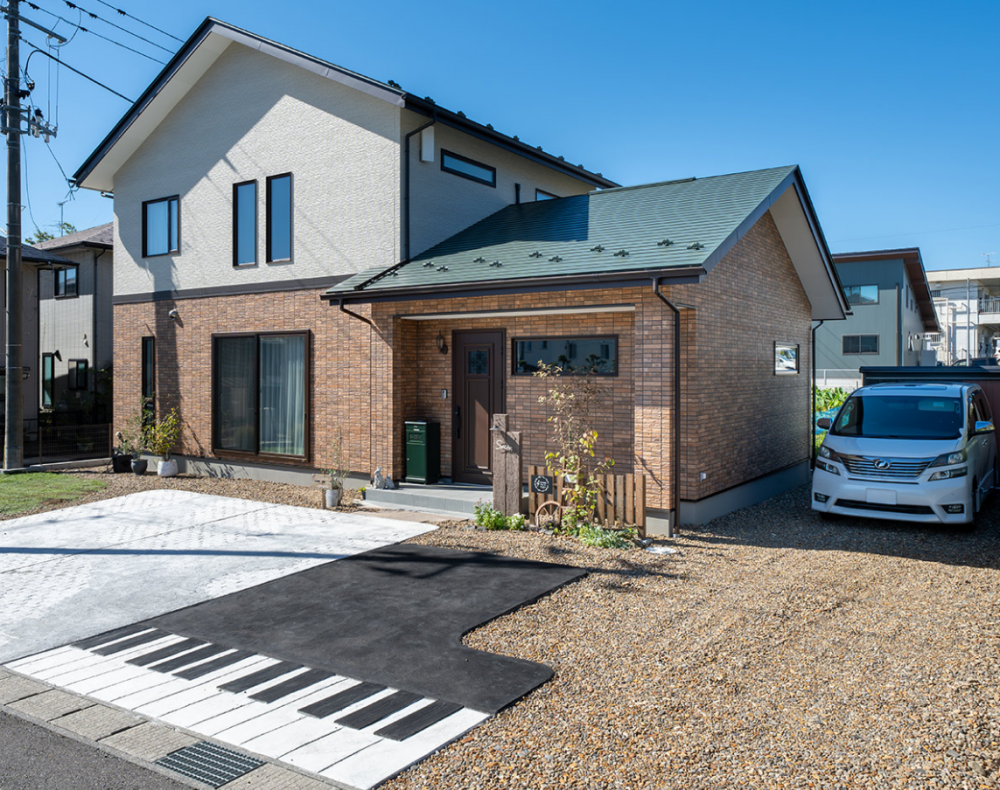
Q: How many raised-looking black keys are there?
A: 10